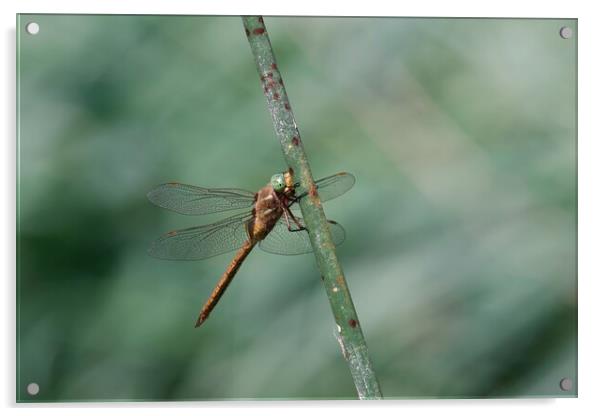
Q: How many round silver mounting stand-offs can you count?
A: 4